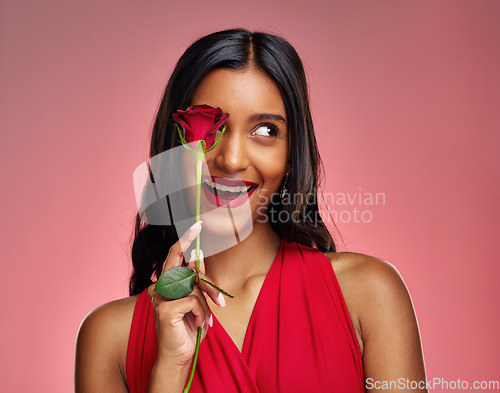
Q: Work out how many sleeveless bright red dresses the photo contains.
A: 1